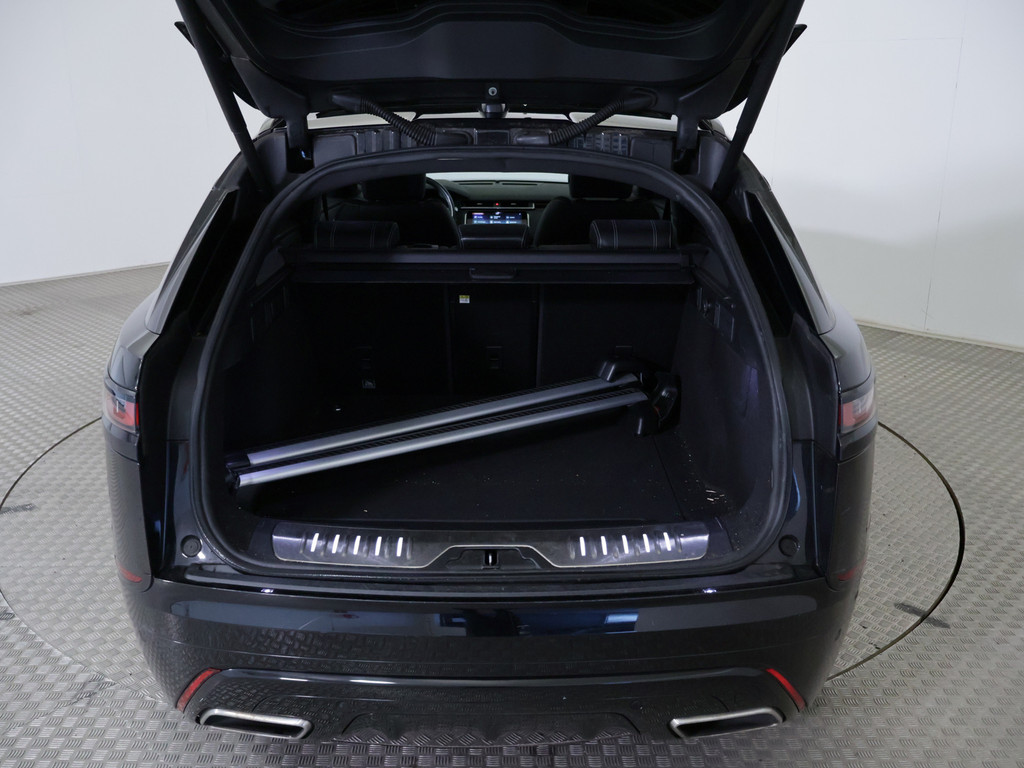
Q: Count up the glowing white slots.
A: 10